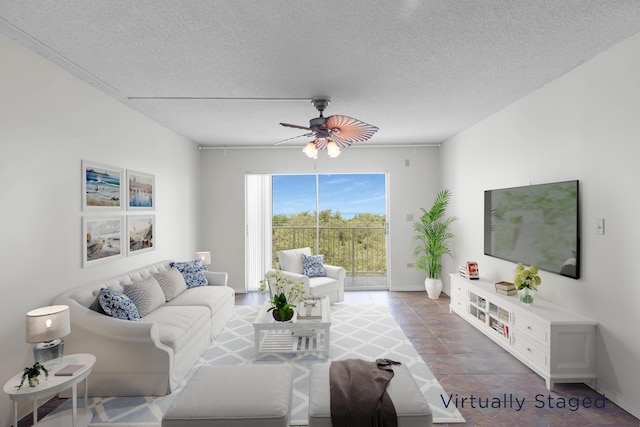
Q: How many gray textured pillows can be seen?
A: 2